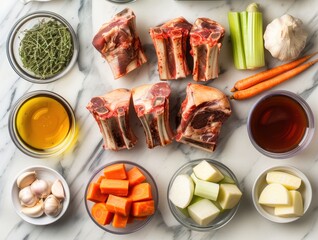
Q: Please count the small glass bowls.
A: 5